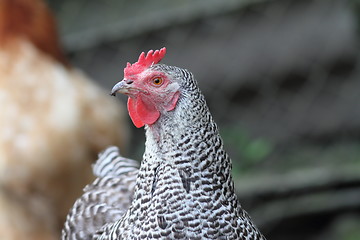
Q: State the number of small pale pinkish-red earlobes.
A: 1